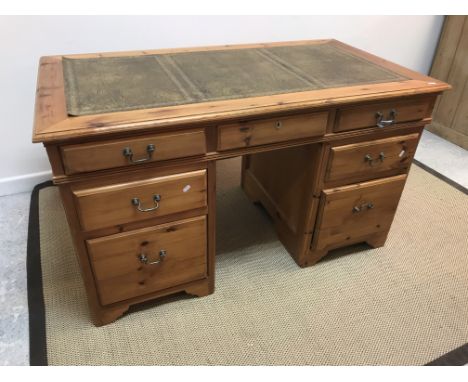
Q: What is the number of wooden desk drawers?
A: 7